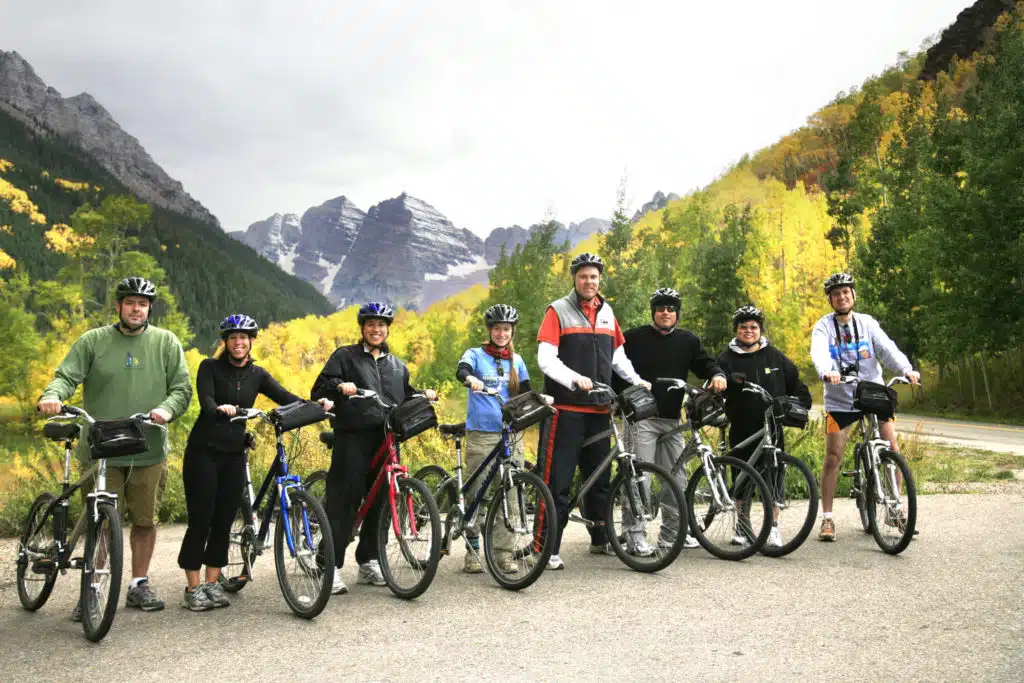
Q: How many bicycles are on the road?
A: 8